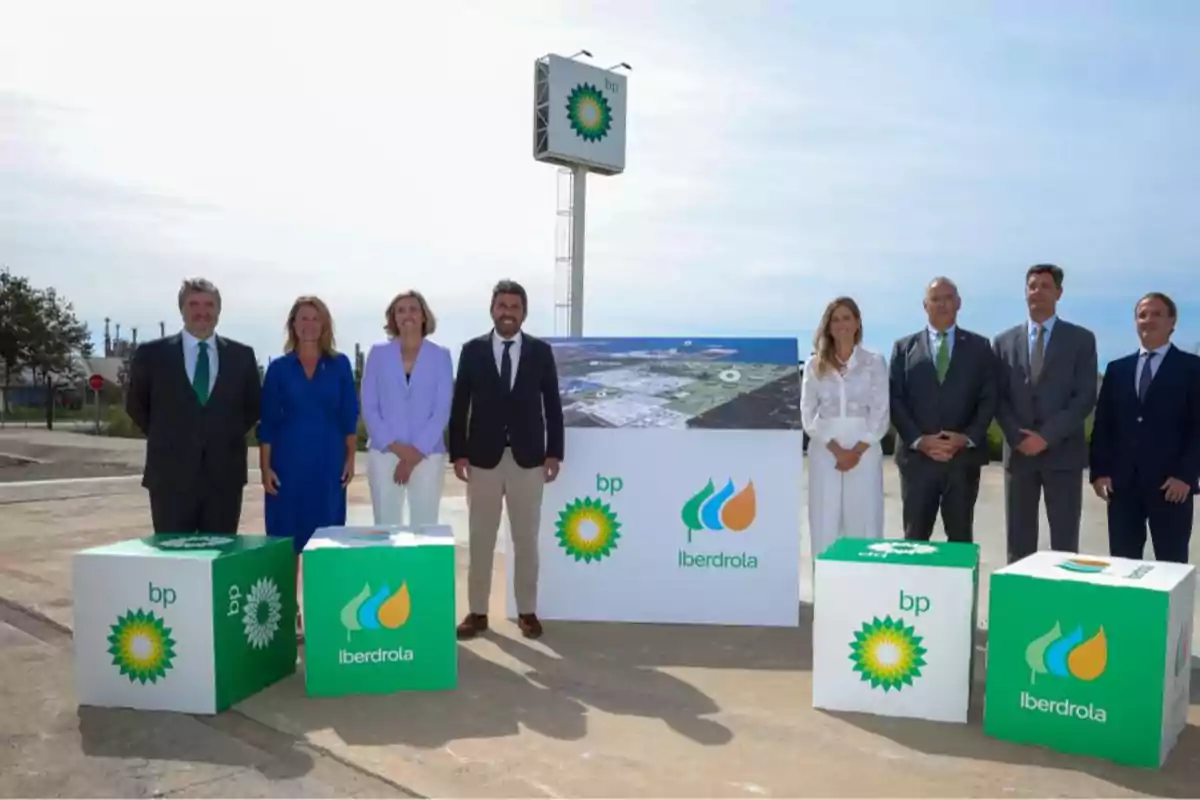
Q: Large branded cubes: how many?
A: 4